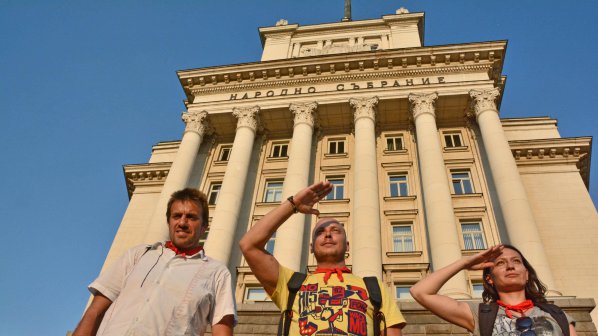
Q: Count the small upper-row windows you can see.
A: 5